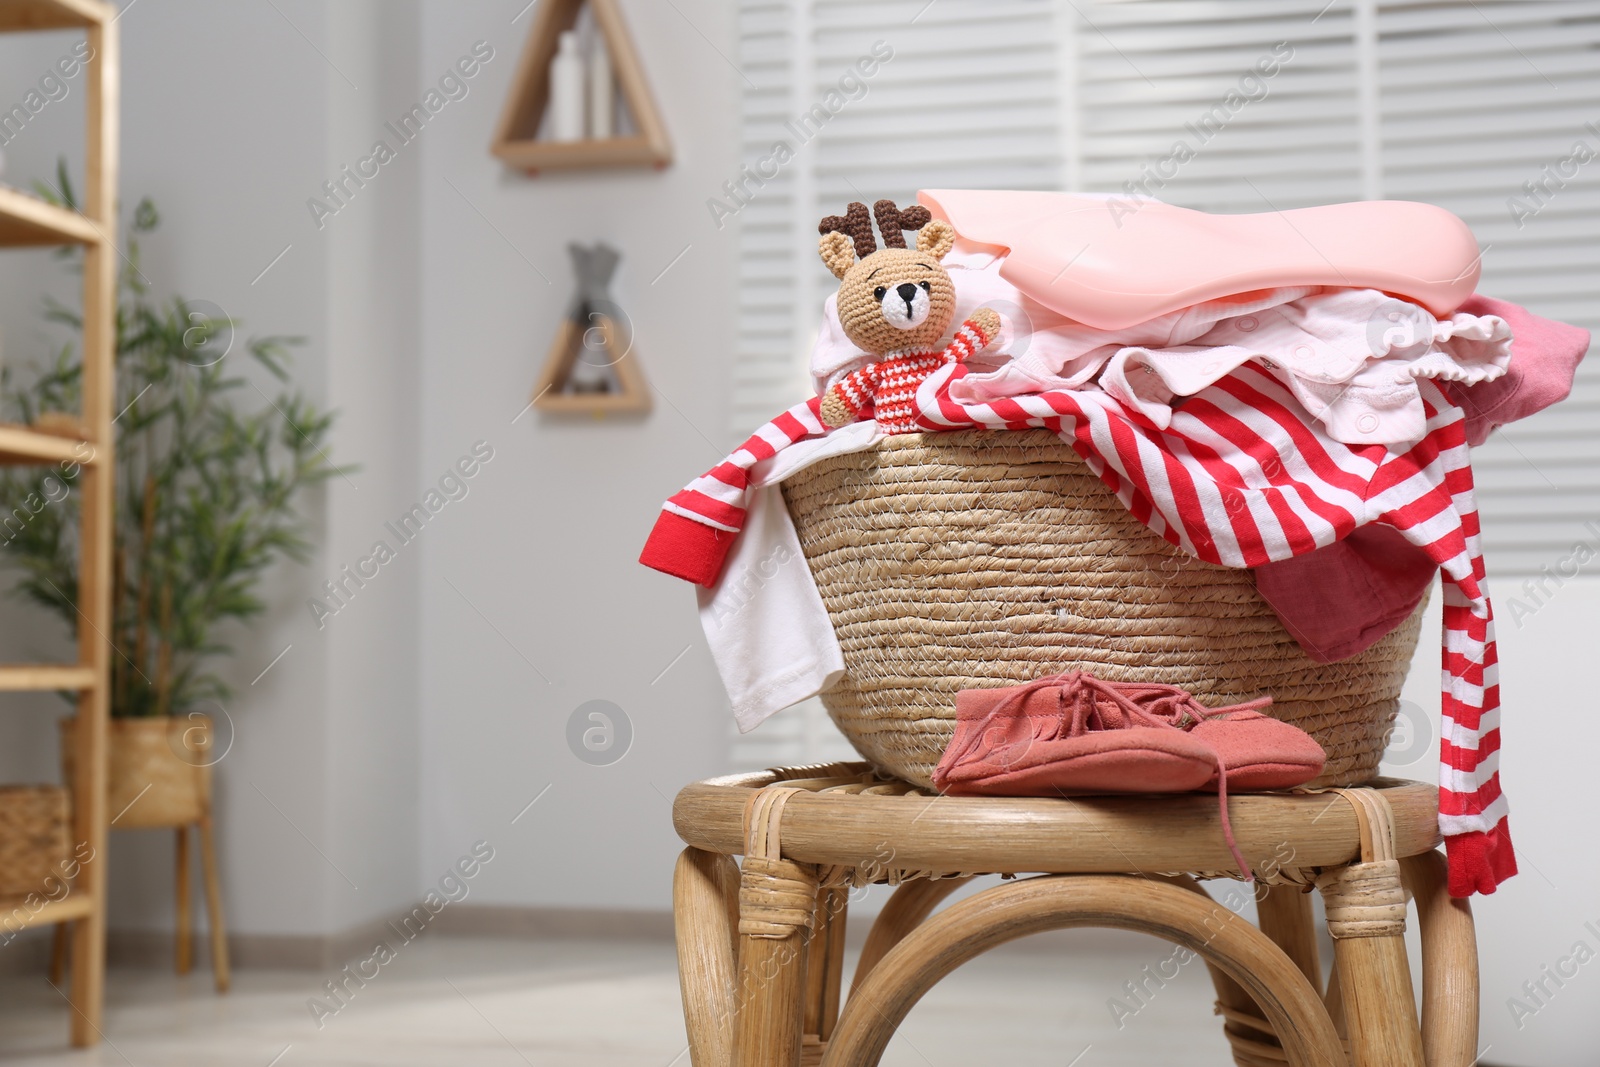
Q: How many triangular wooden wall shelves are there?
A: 2